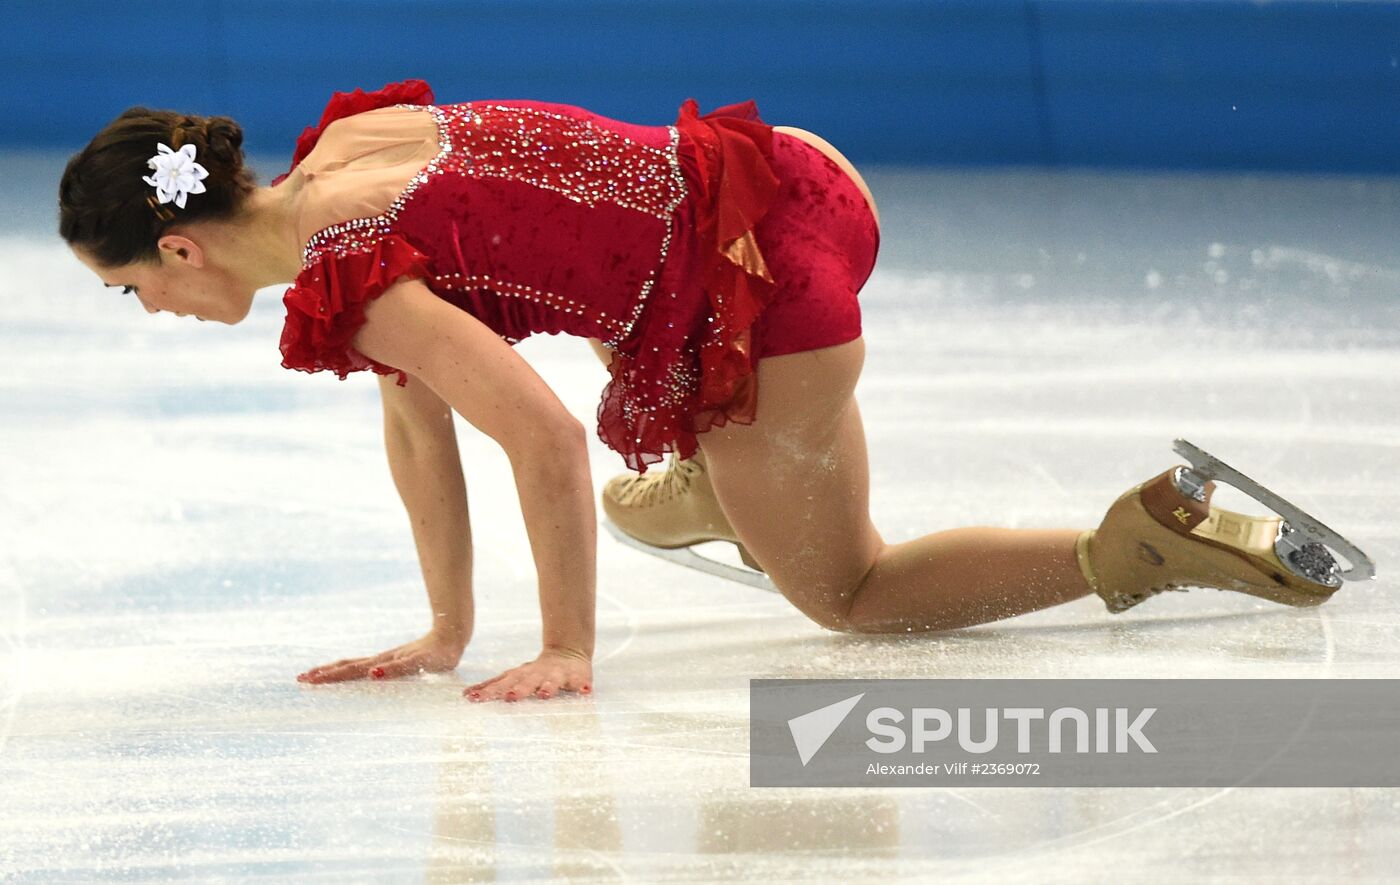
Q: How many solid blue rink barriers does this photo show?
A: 1